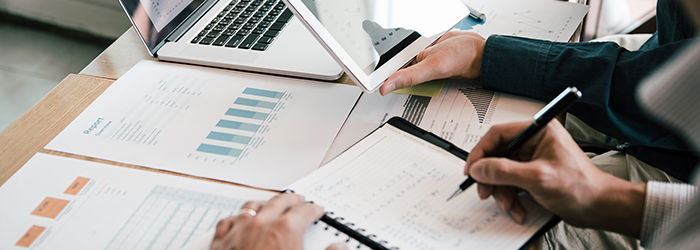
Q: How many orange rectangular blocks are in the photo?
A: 3